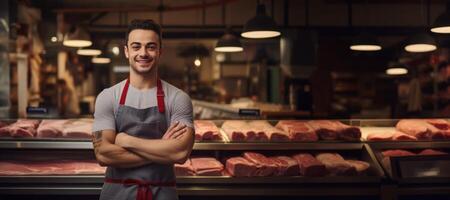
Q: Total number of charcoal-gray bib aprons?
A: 1